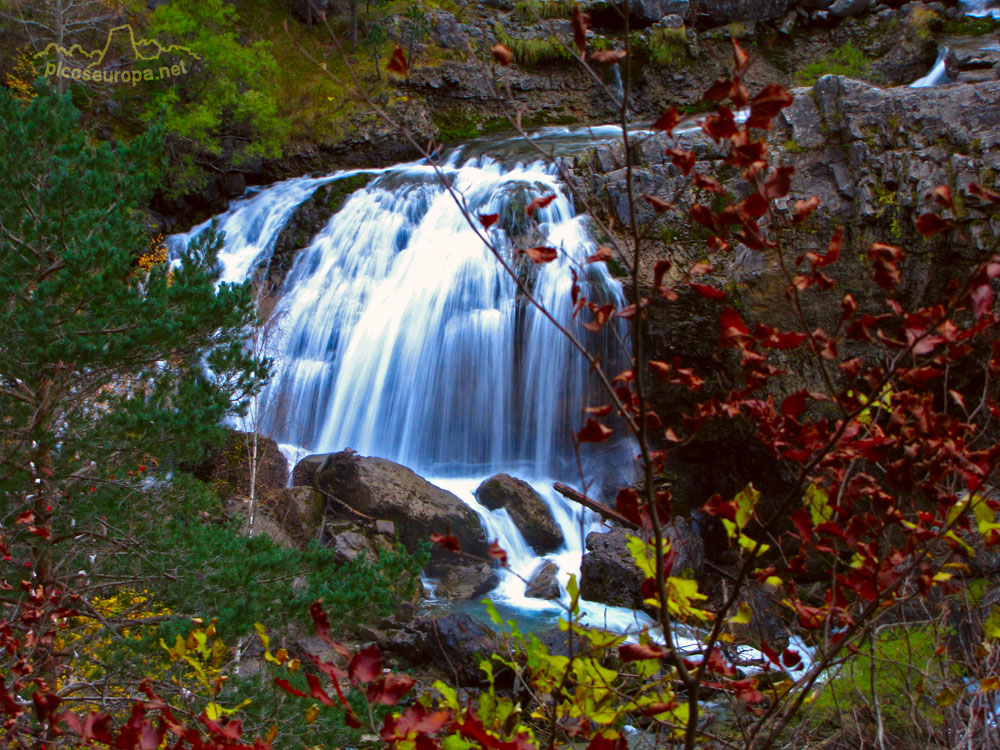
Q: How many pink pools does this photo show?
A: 0